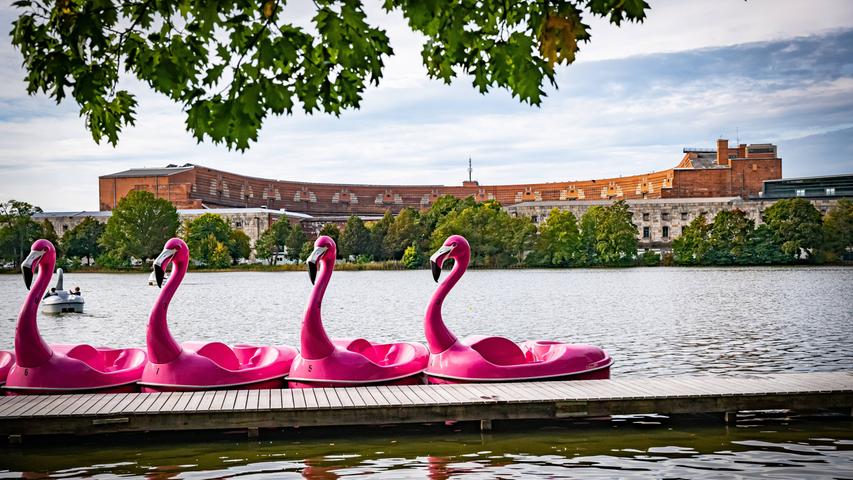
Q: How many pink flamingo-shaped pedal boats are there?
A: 4